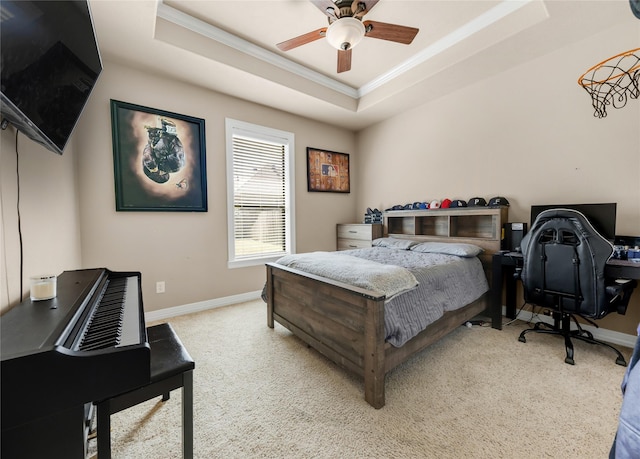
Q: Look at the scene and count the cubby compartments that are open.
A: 3